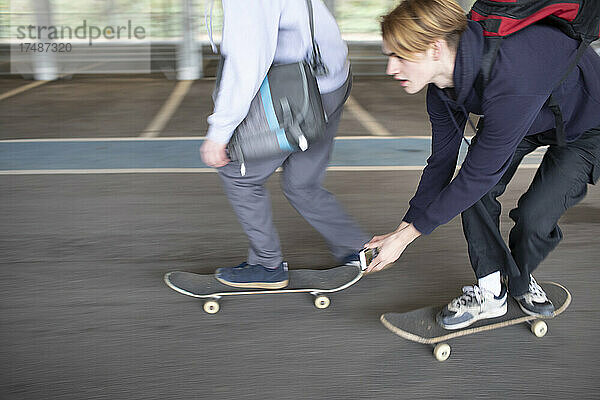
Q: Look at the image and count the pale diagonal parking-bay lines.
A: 3